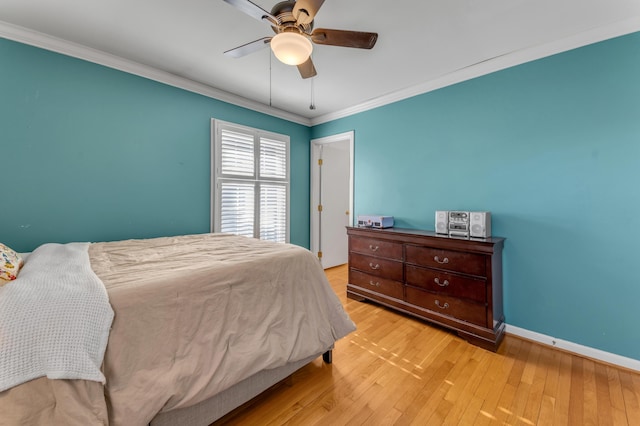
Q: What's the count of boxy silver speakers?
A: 2